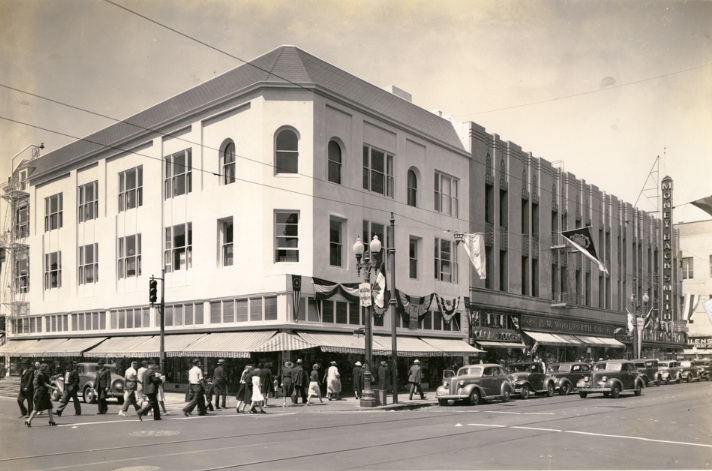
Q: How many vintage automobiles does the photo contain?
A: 9